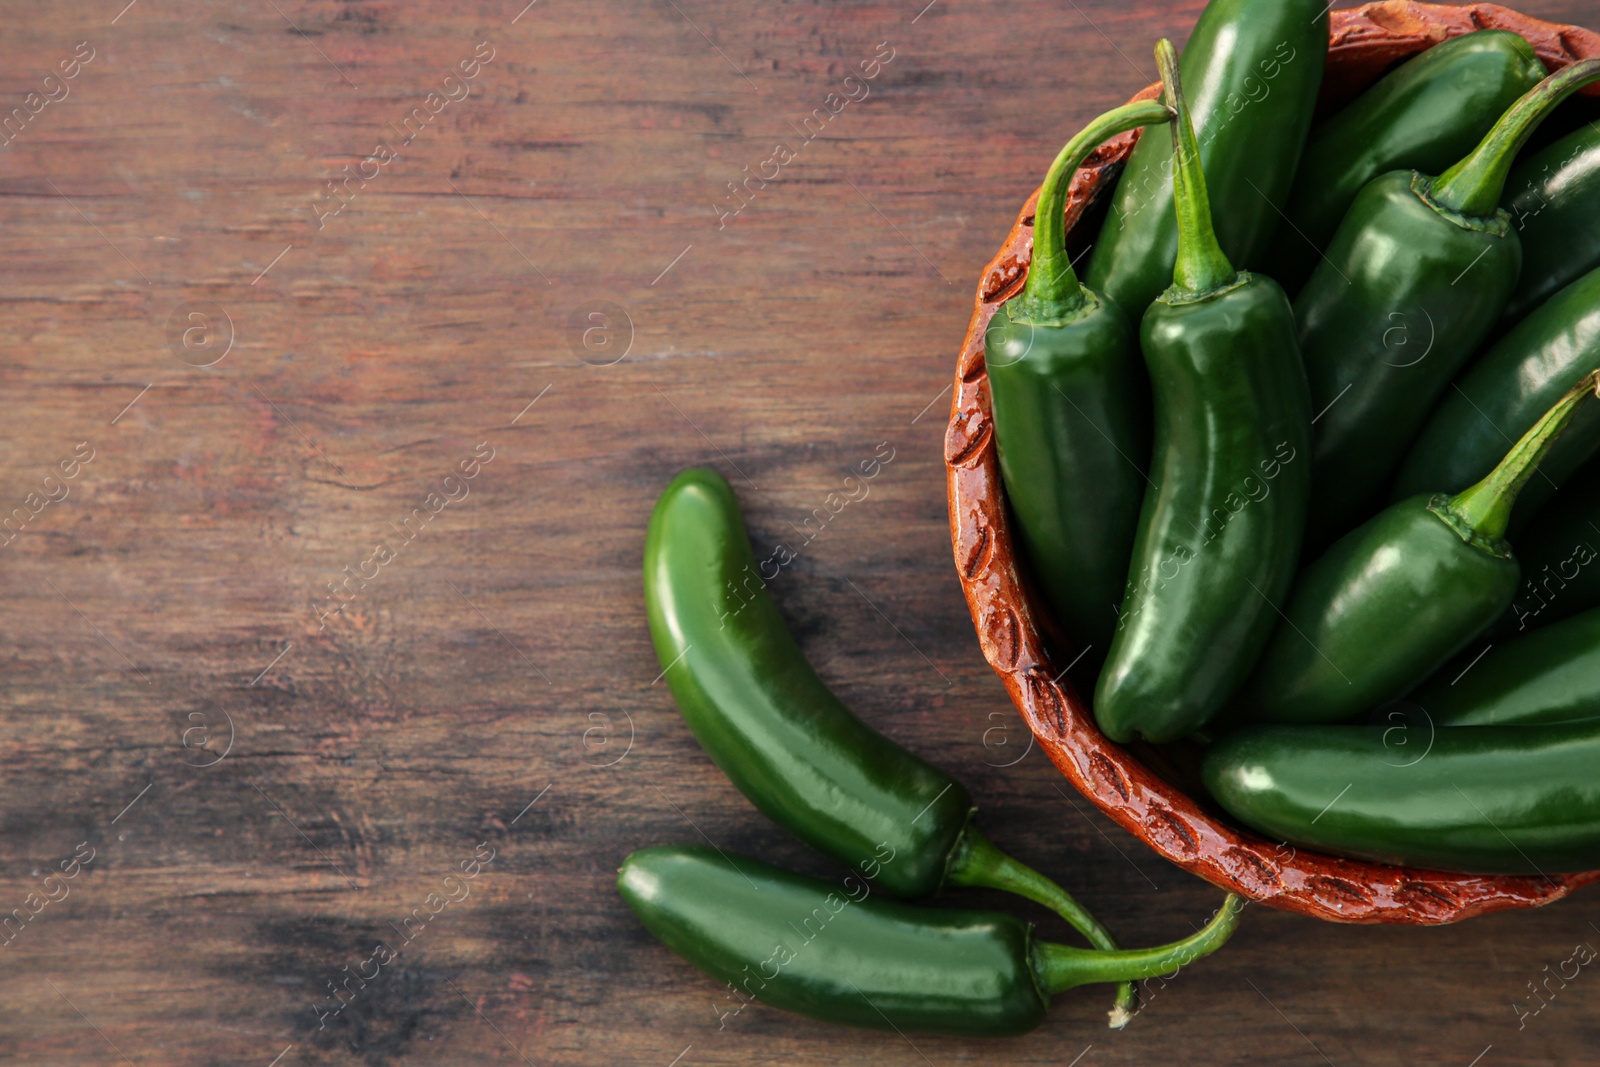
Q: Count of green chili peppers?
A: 13